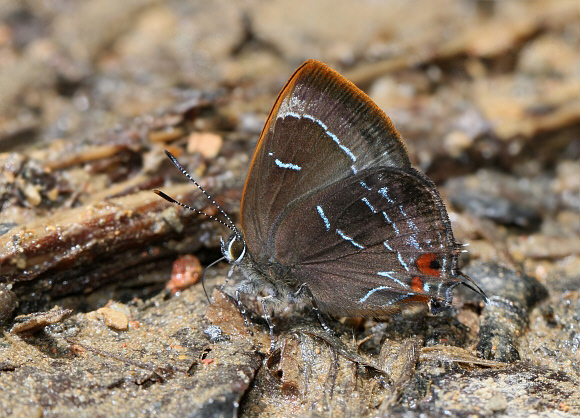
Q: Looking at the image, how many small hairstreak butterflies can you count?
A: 1